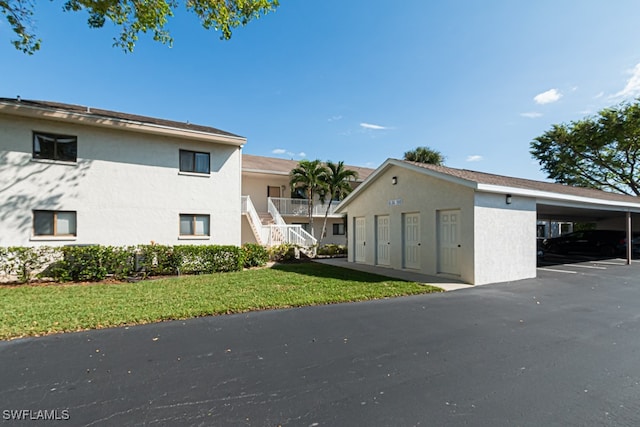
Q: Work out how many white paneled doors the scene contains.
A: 4